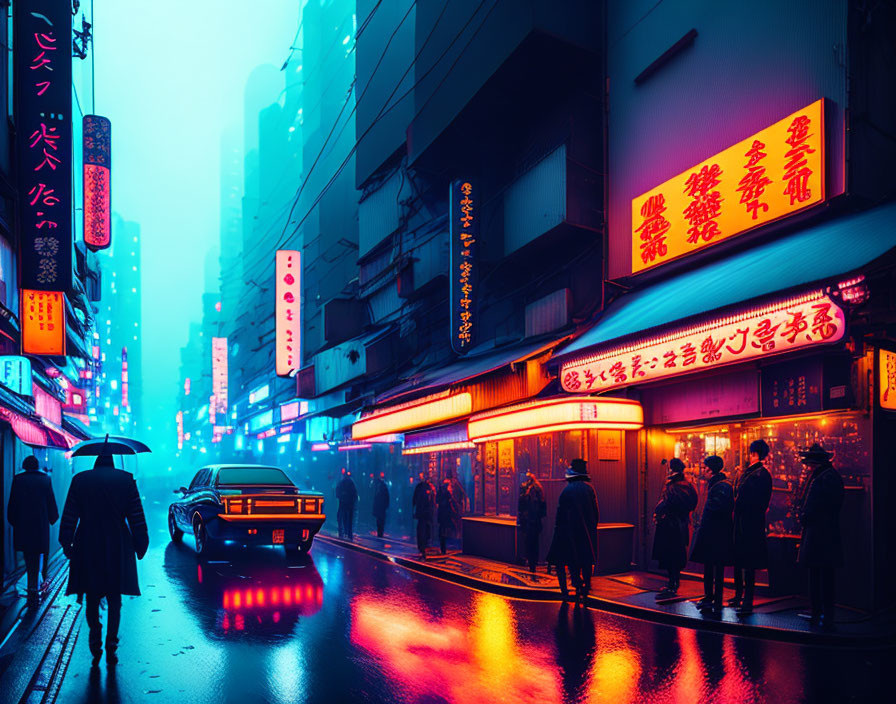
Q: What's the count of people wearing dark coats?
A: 12